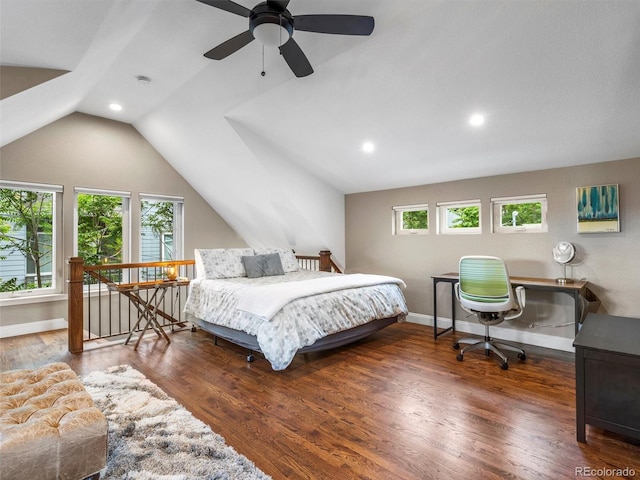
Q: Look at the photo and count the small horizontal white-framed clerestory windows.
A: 3